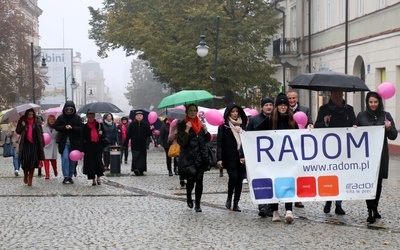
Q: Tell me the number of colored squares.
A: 4